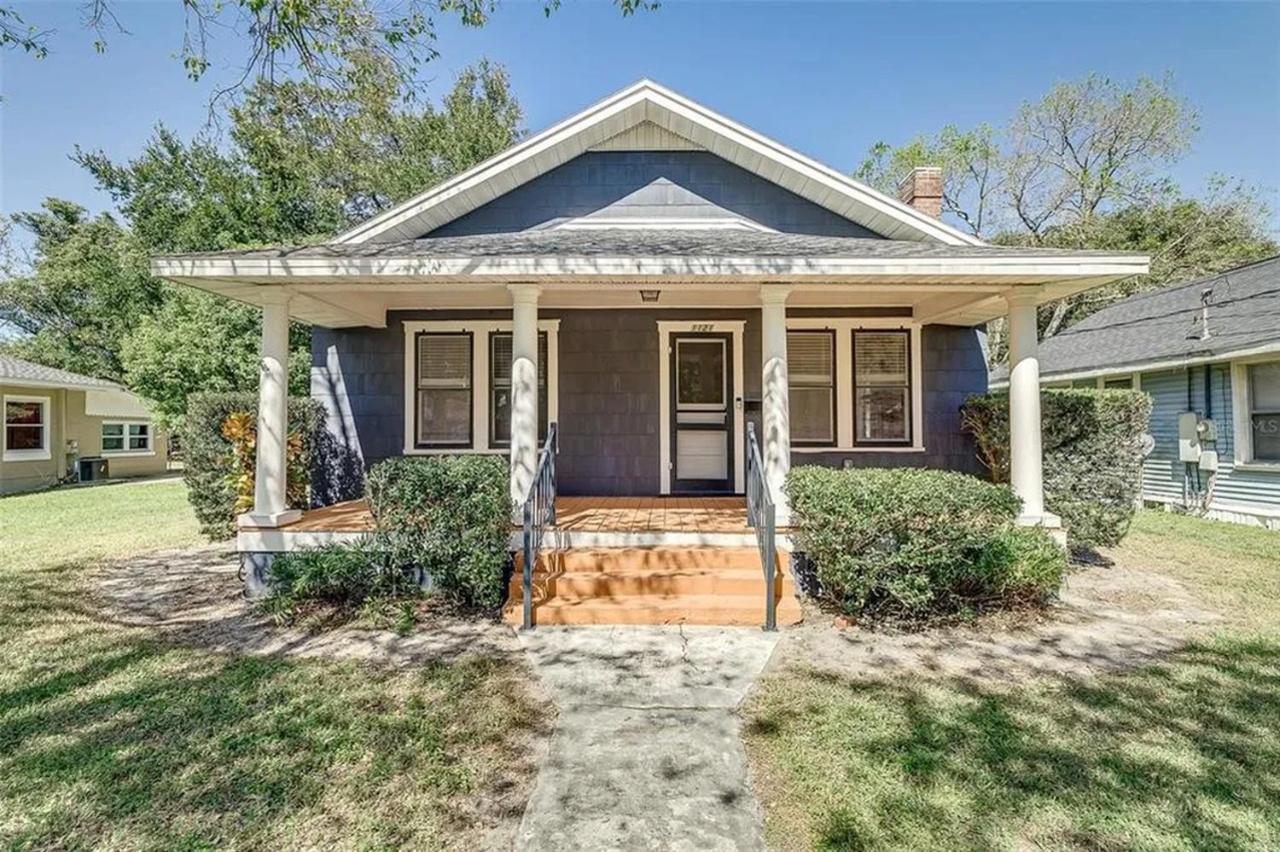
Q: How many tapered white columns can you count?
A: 4